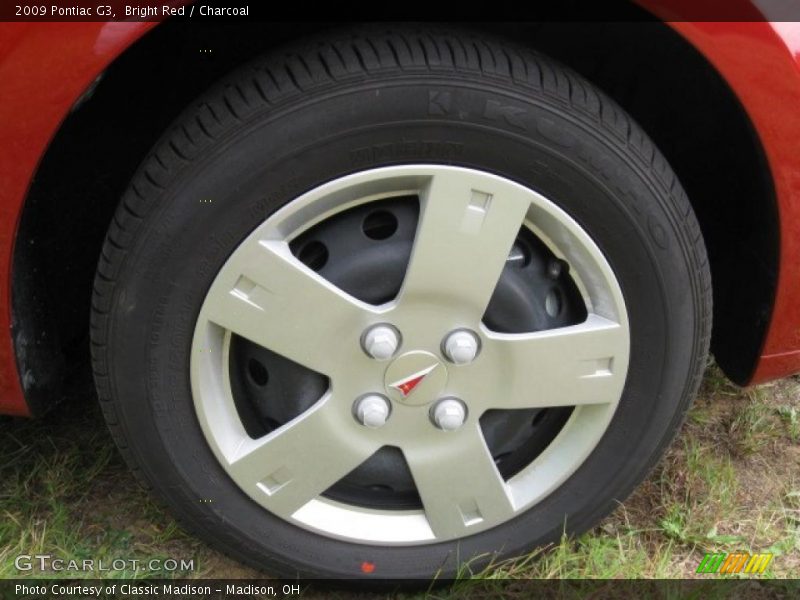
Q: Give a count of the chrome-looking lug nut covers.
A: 4